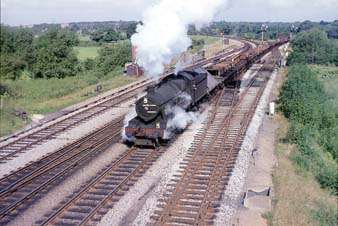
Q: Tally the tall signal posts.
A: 3